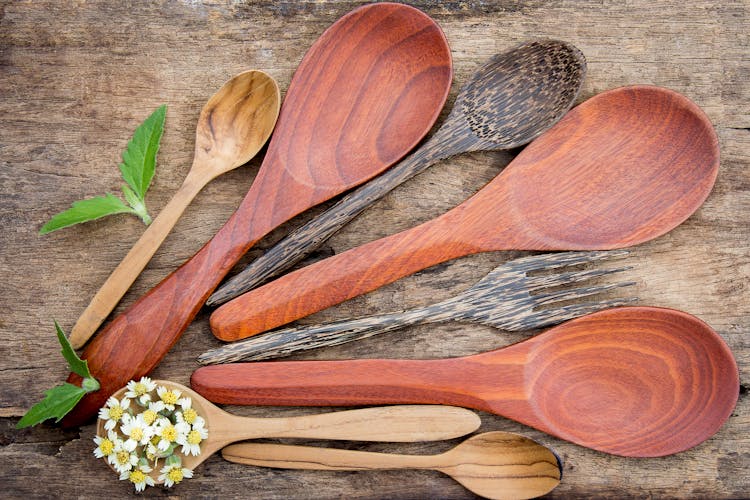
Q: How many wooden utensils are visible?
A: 8